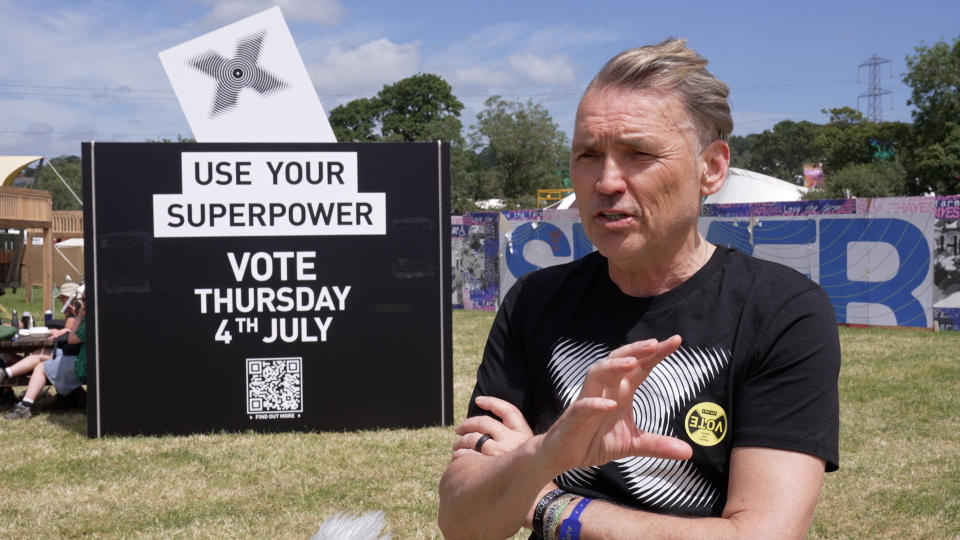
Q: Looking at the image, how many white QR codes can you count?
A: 1